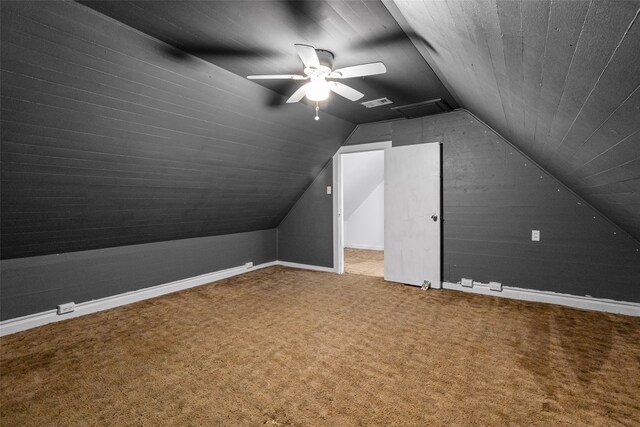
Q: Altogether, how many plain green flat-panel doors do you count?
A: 0